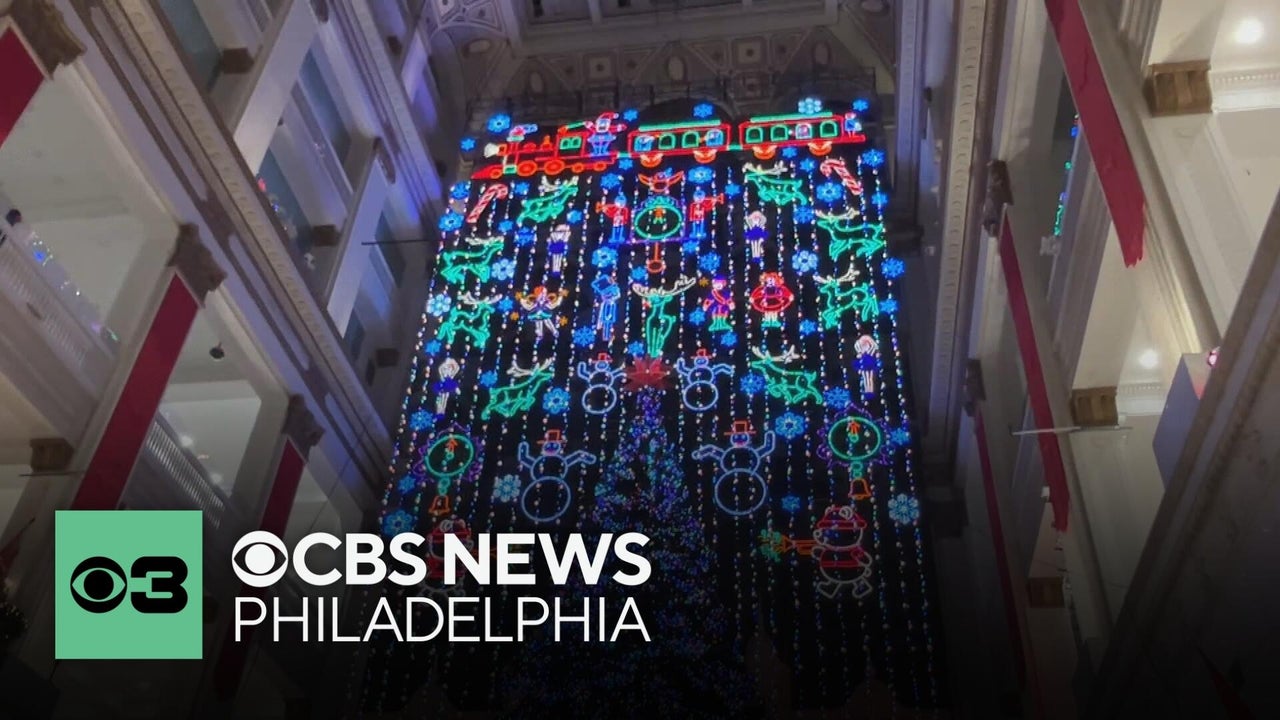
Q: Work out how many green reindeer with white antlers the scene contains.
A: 9